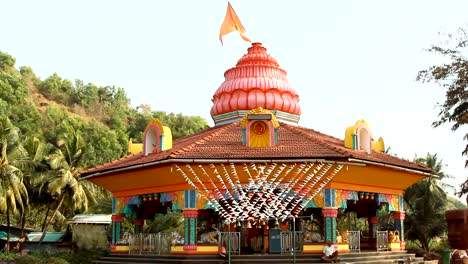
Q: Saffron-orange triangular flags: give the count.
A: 1